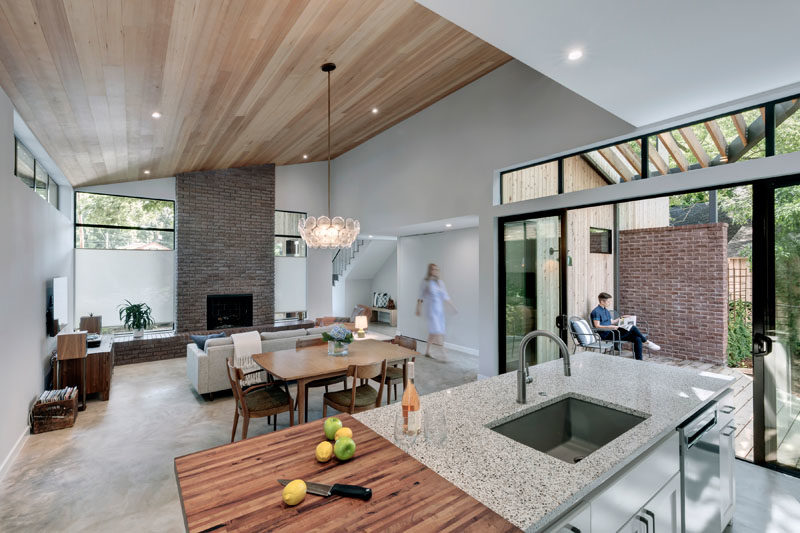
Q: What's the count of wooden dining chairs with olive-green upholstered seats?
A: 4